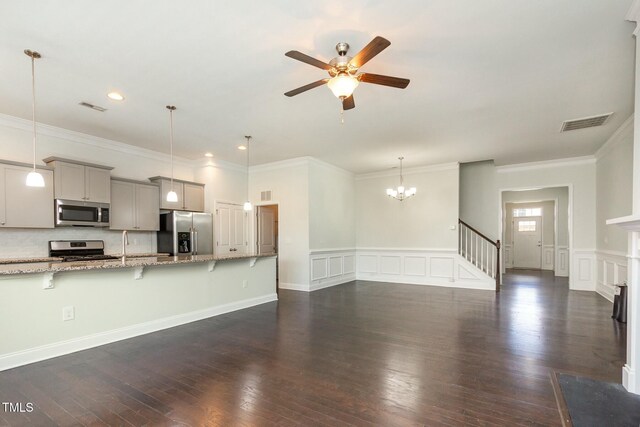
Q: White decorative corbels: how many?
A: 4